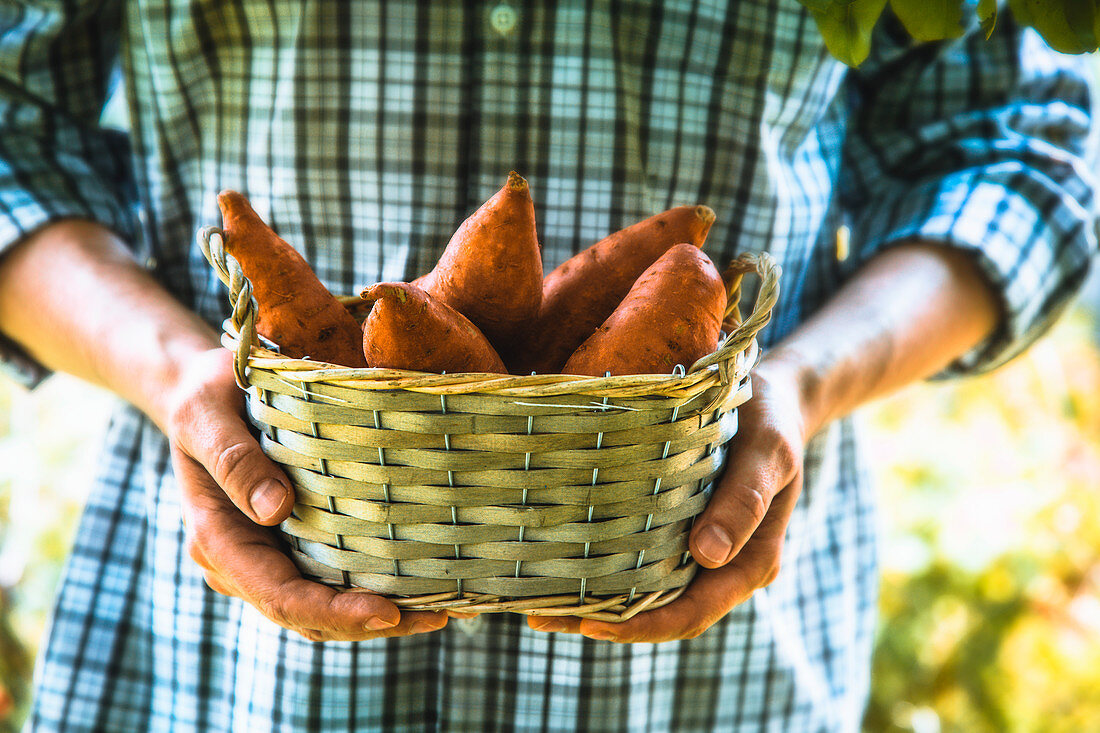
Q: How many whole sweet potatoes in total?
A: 5